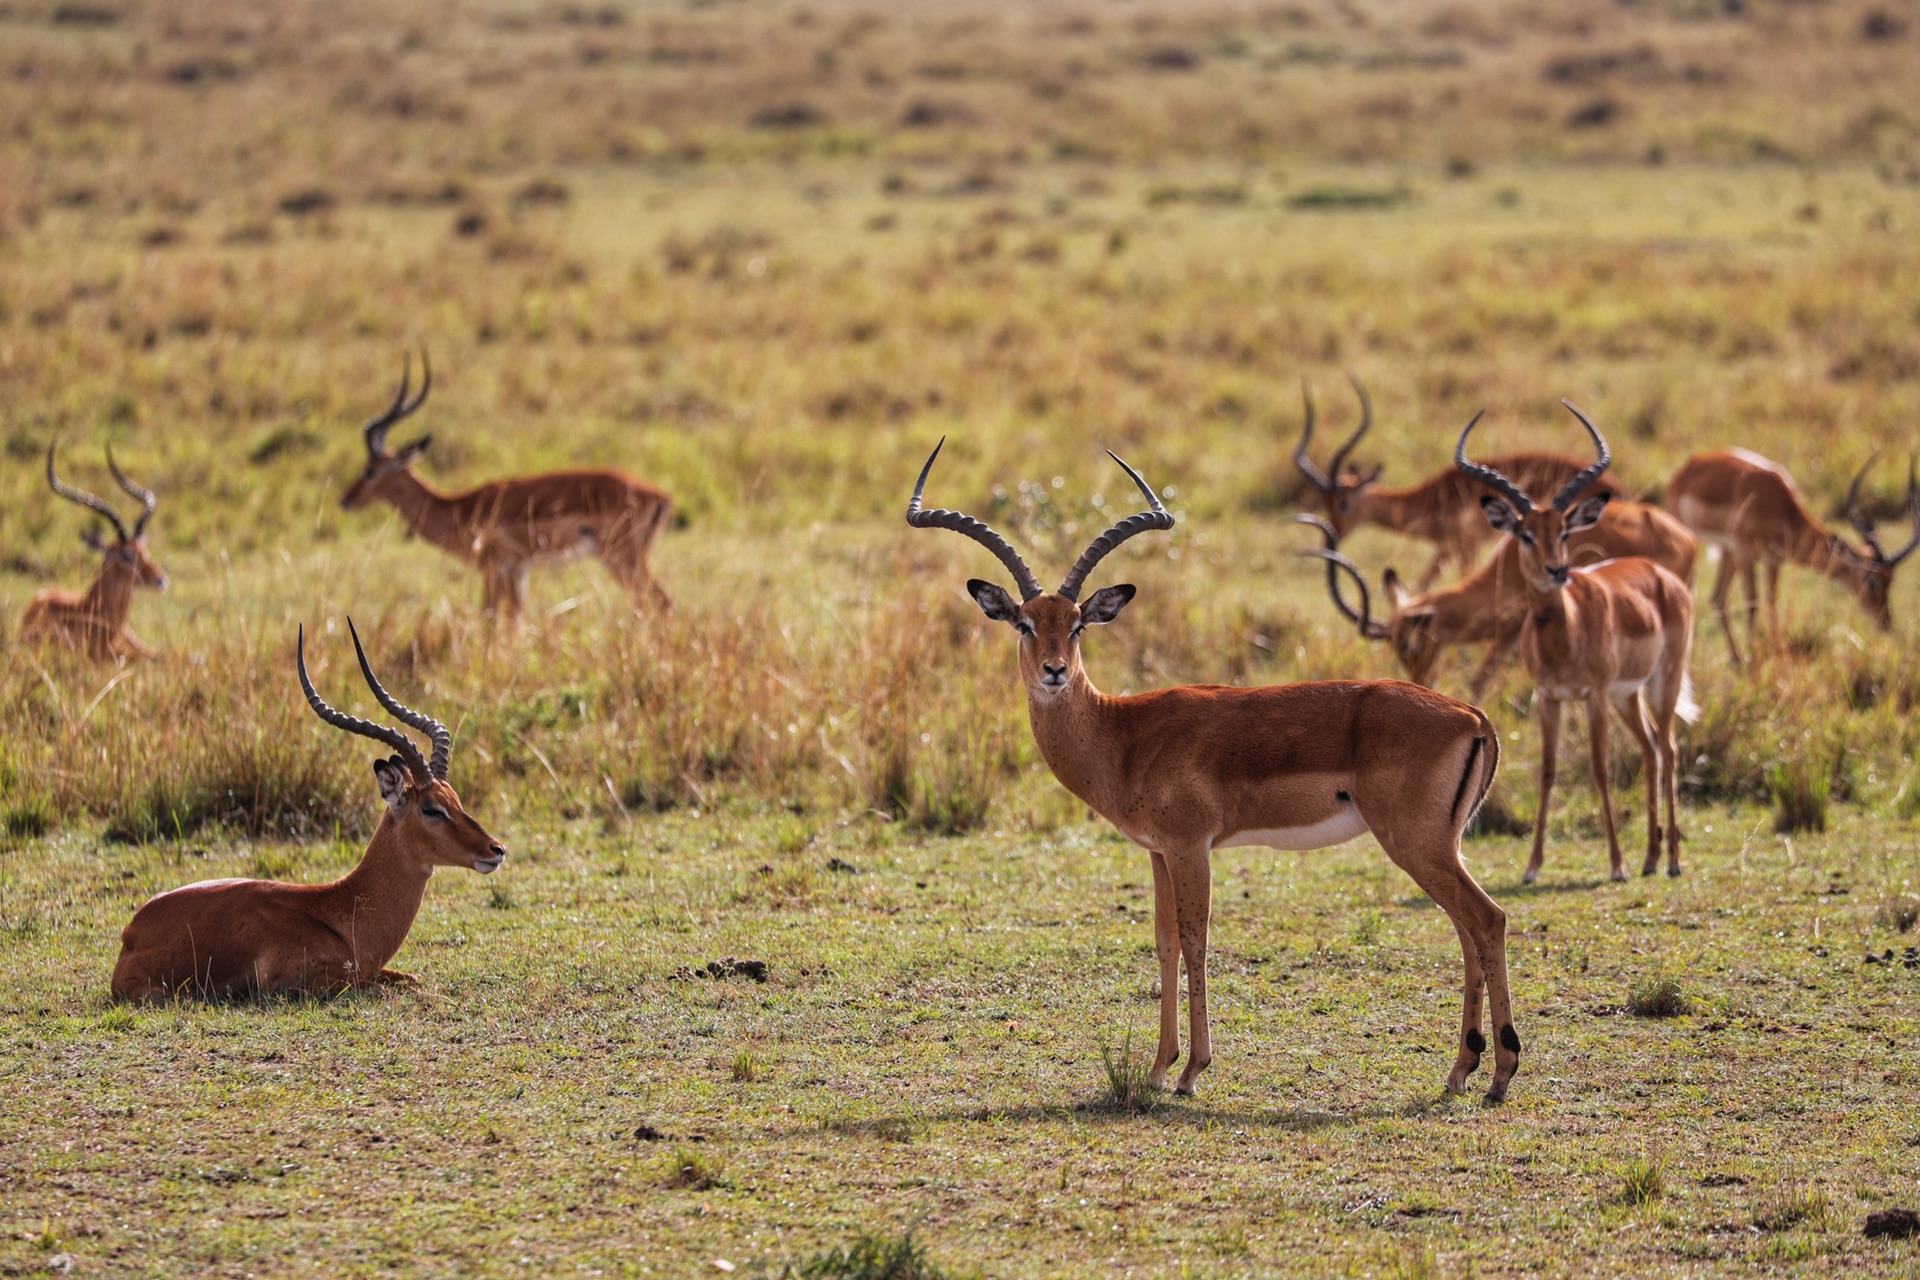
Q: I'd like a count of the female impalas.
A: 0